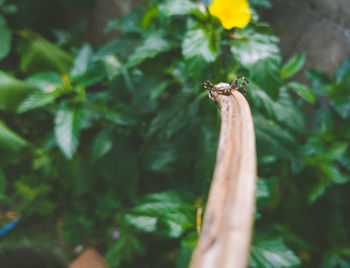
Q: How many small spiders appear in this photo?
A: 1